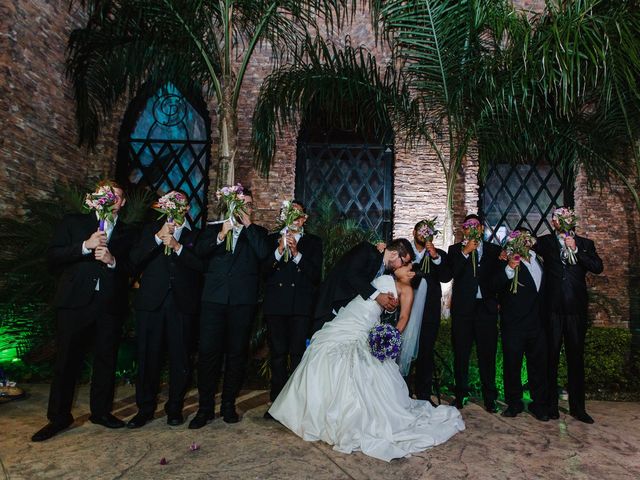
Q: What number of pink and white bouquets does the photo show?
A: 8